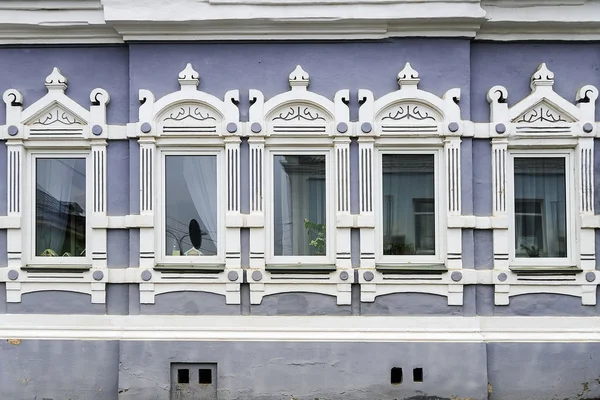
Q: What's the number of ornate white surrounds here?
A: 5